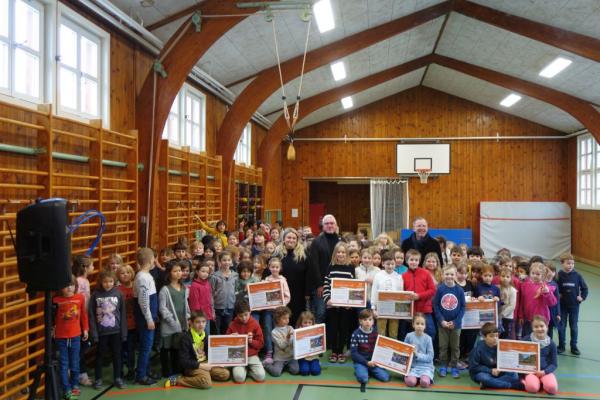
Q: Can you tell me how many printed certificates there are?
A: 8